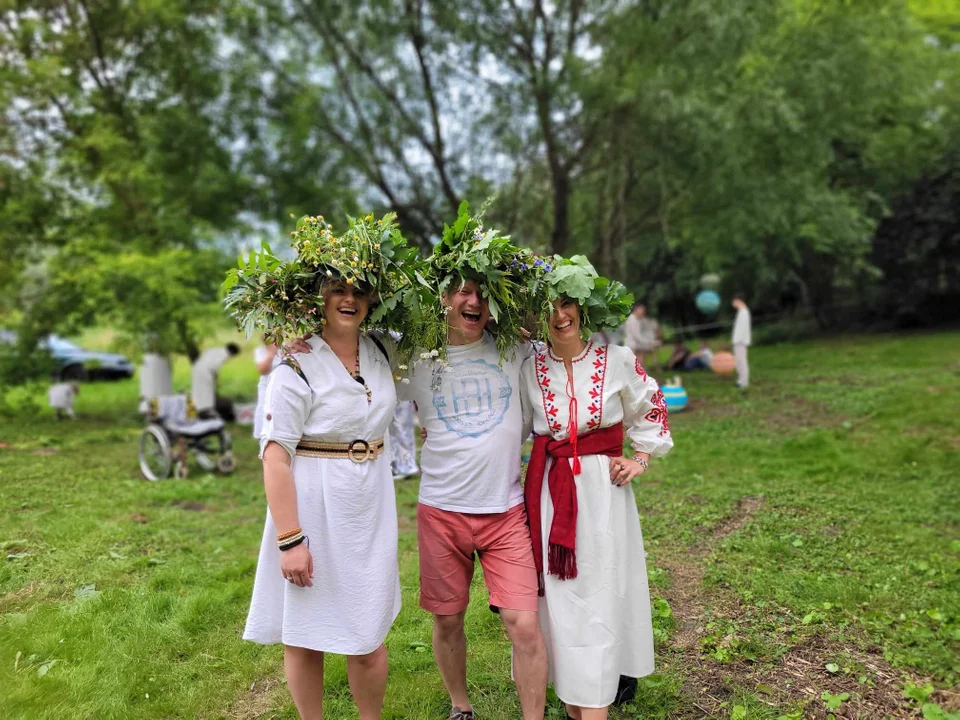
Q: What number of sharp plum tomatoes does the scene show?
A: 0